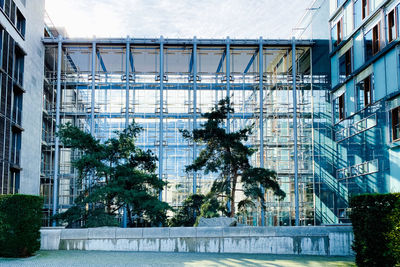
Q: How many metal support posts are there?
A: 8